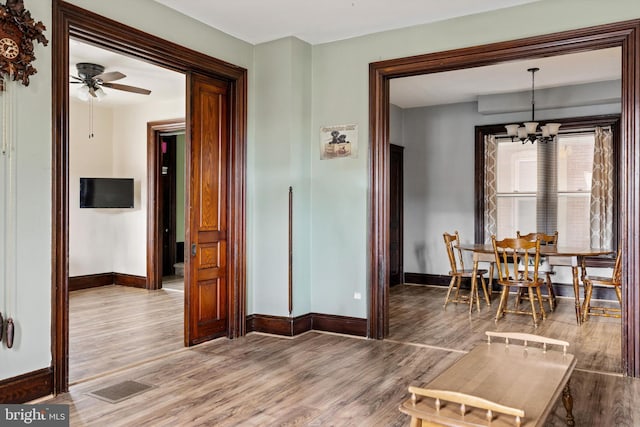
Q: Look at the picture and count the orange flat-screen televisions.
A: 0